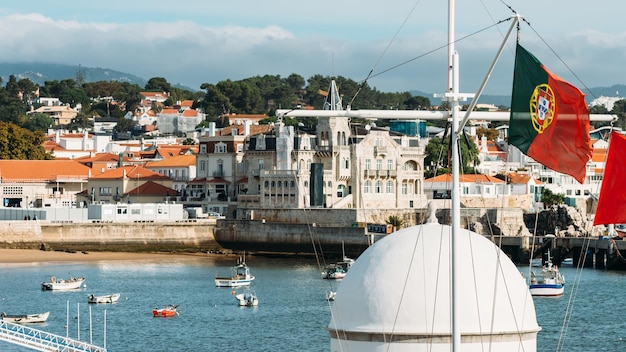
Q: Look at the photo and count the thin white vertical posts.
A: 4